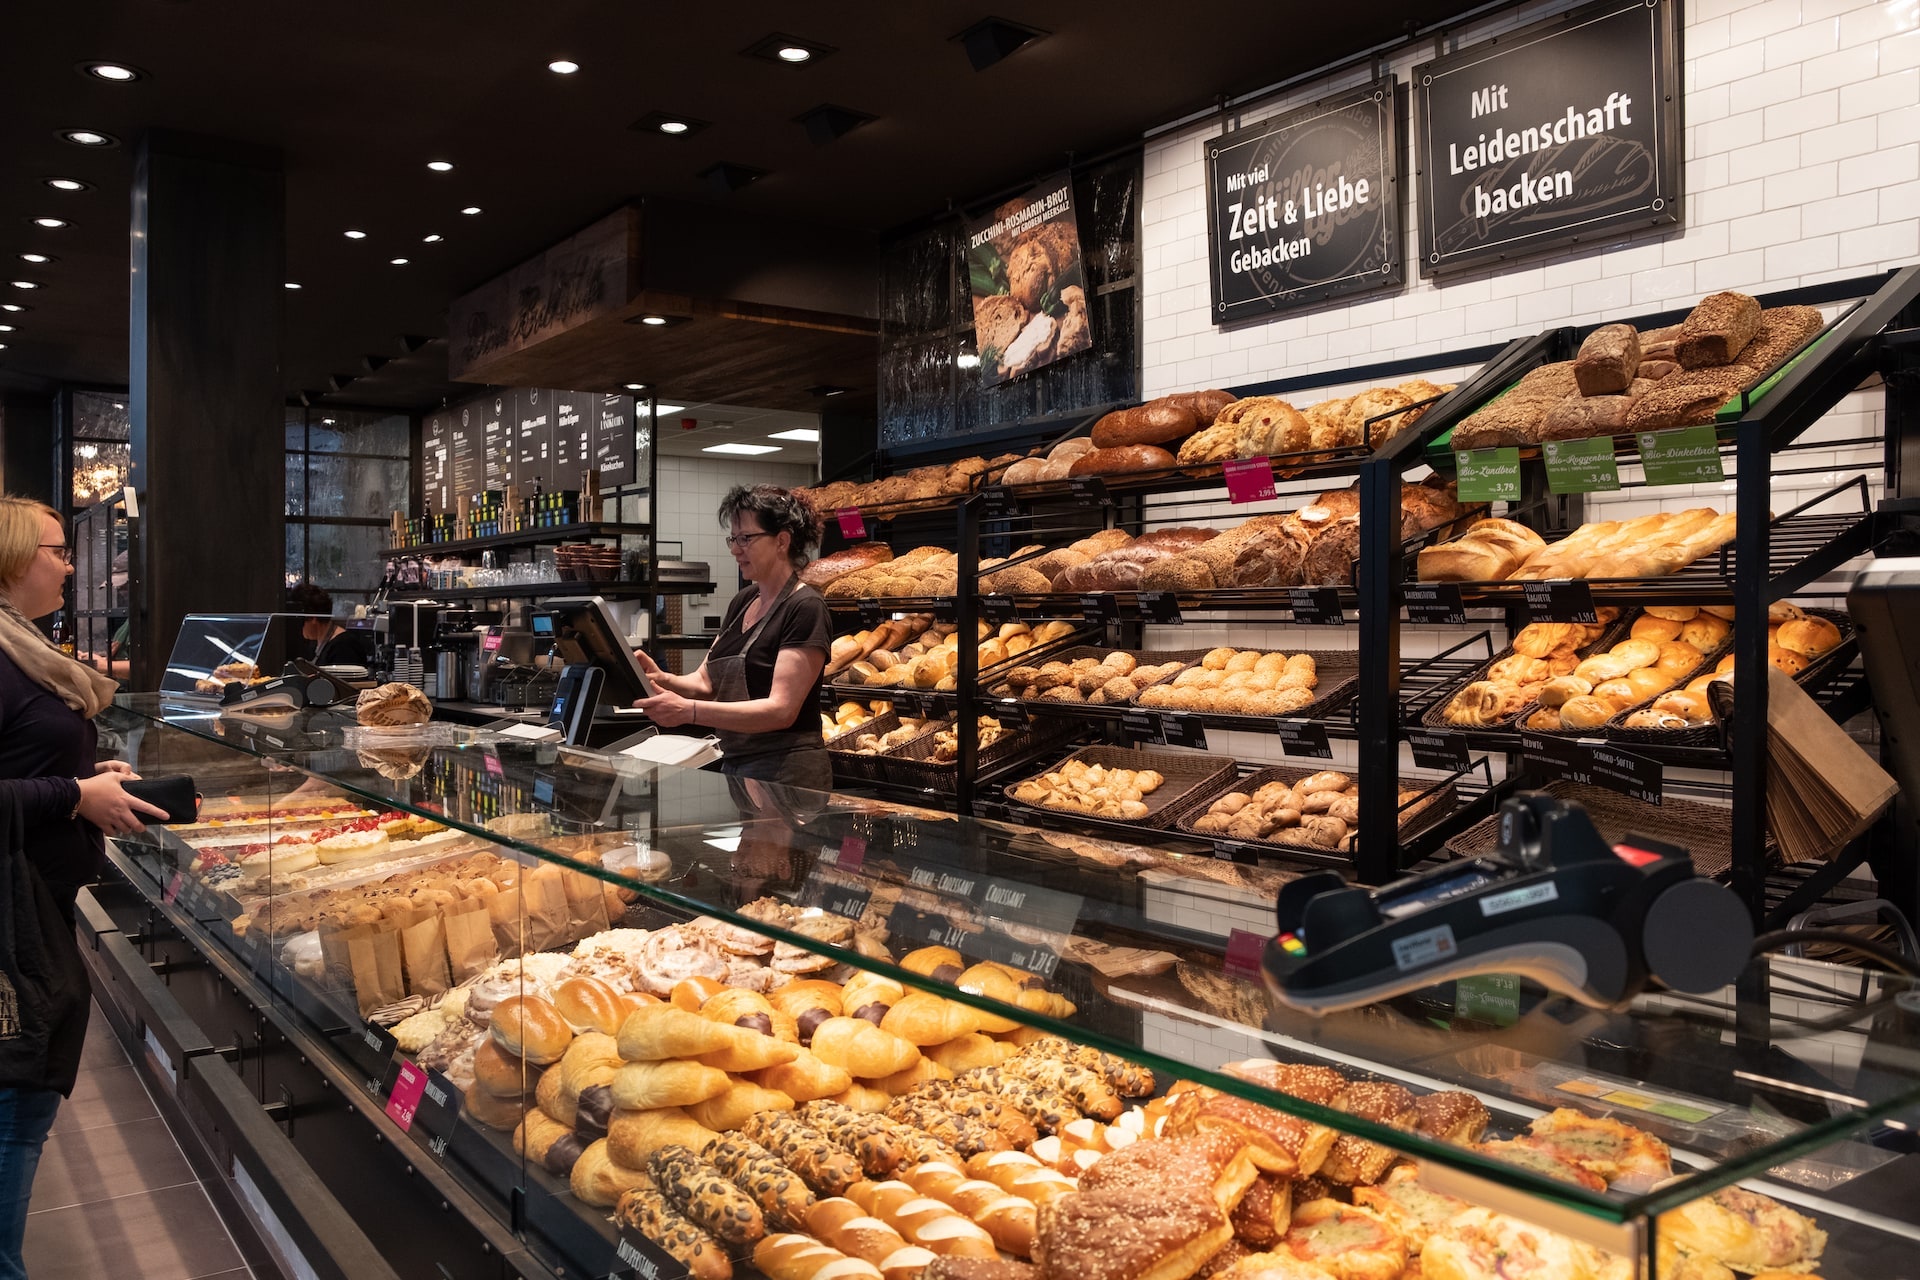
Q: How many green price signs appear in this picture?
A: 3